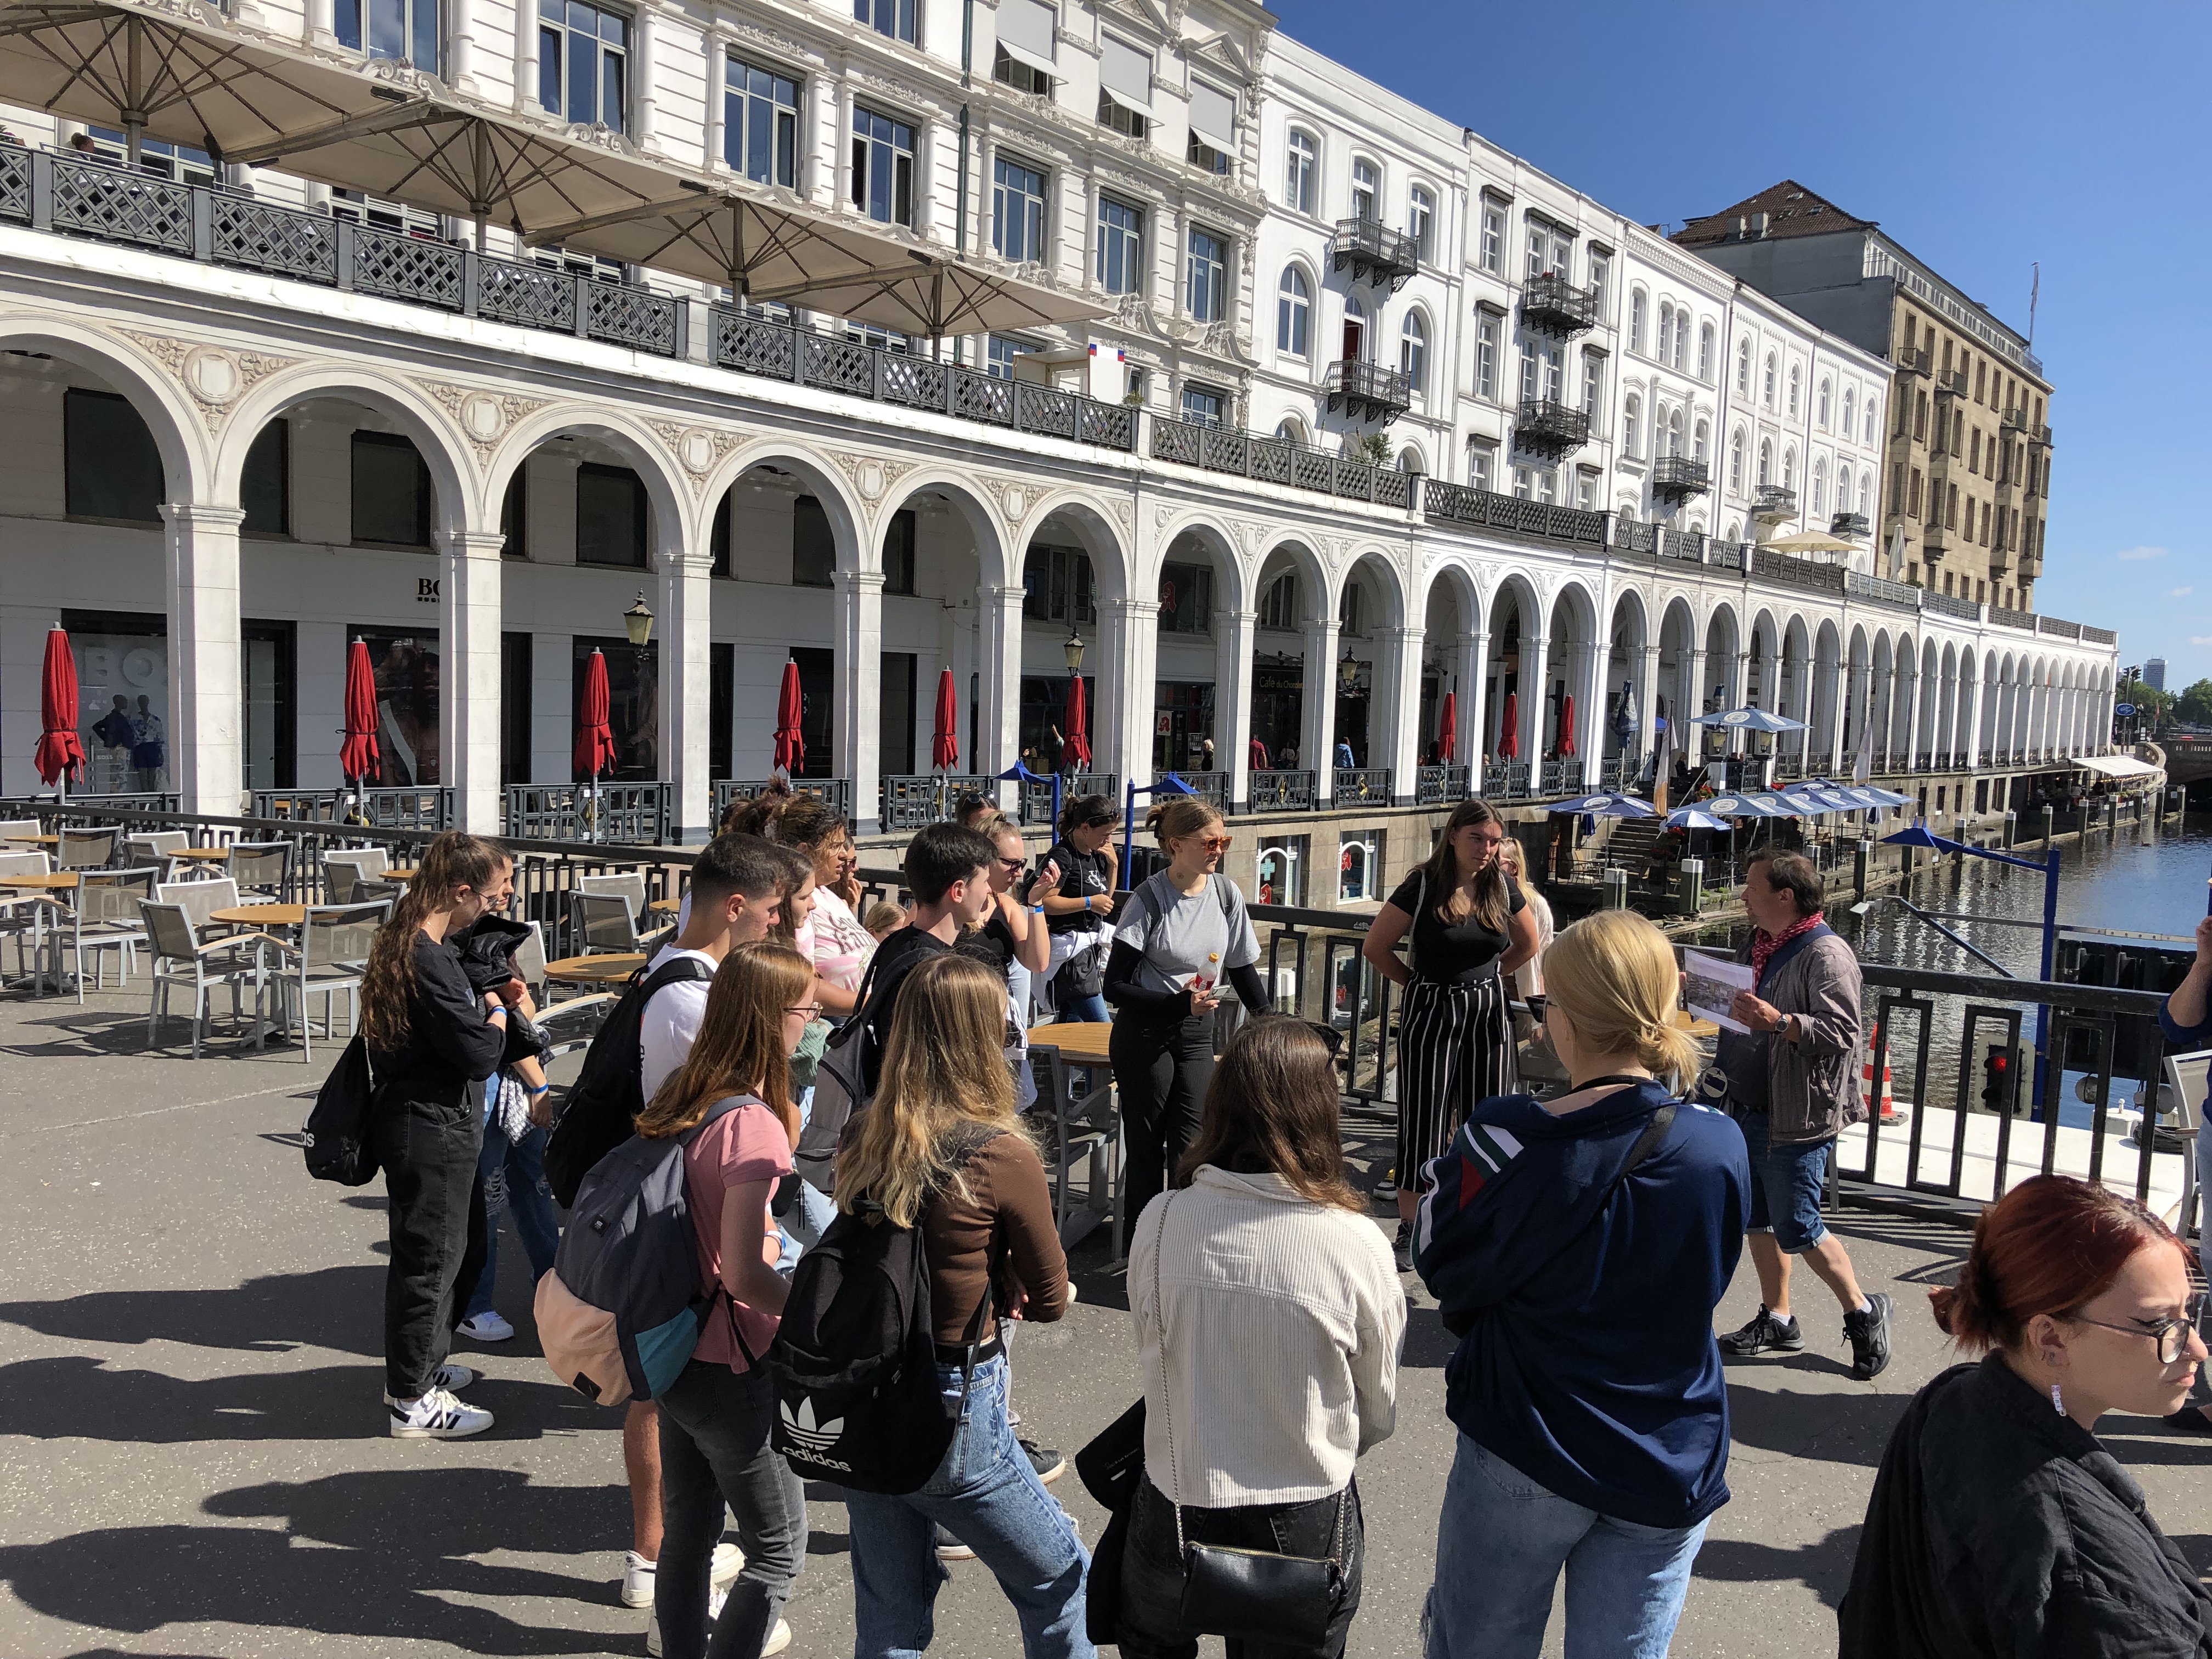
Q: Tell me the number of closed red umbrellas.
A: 9